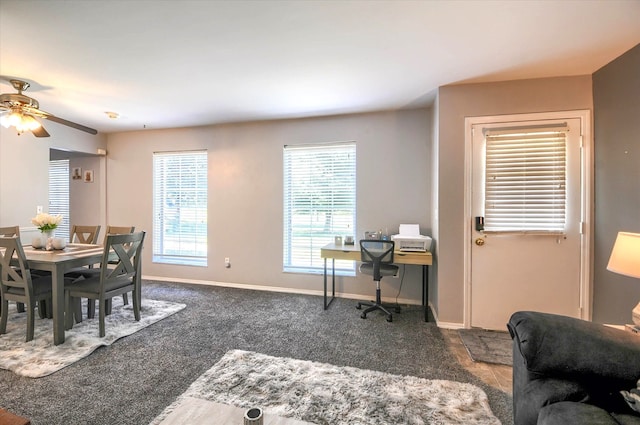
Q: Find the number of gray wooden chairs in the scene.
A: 5